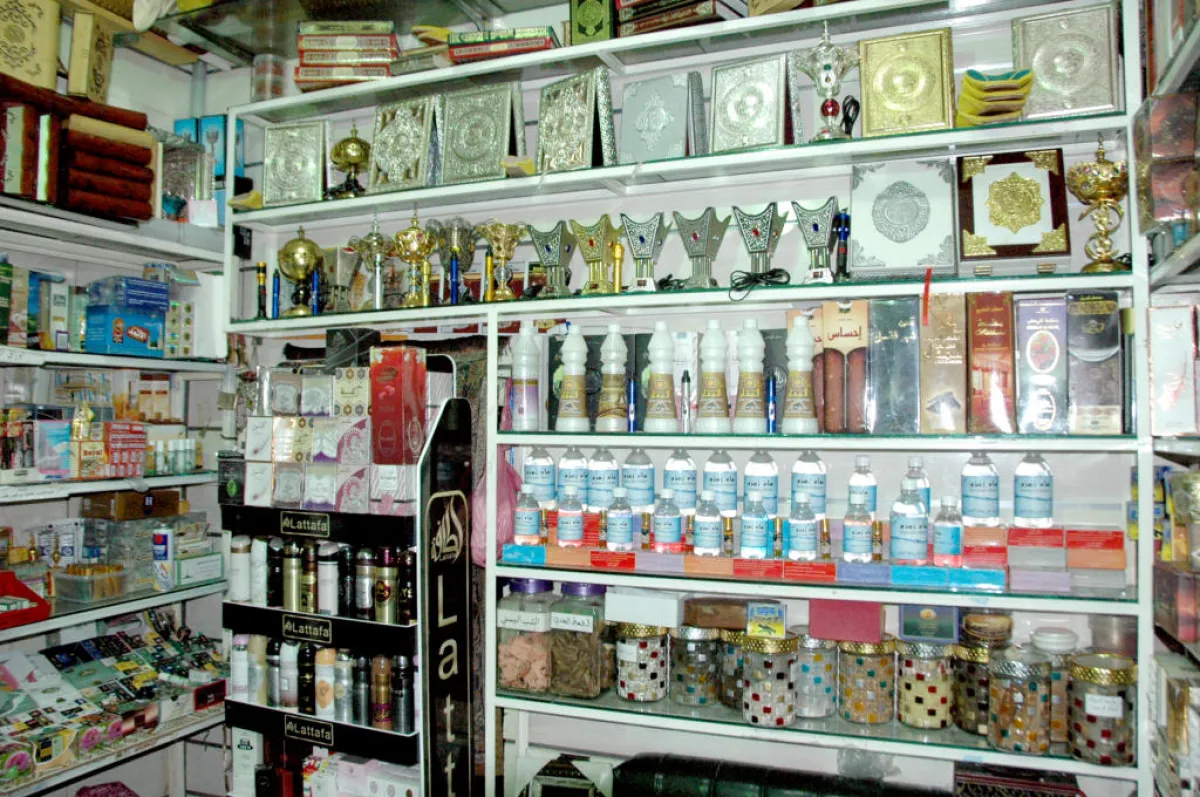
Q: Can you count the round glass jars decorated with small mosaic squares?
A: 11